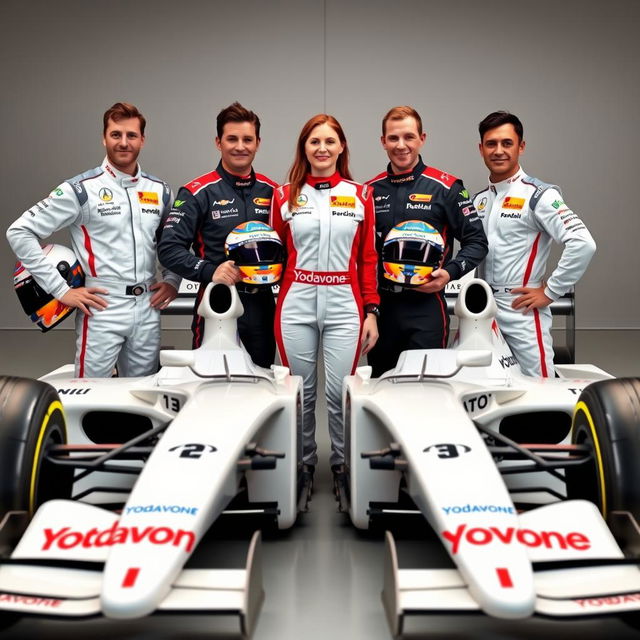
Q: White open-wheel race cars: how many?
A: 2